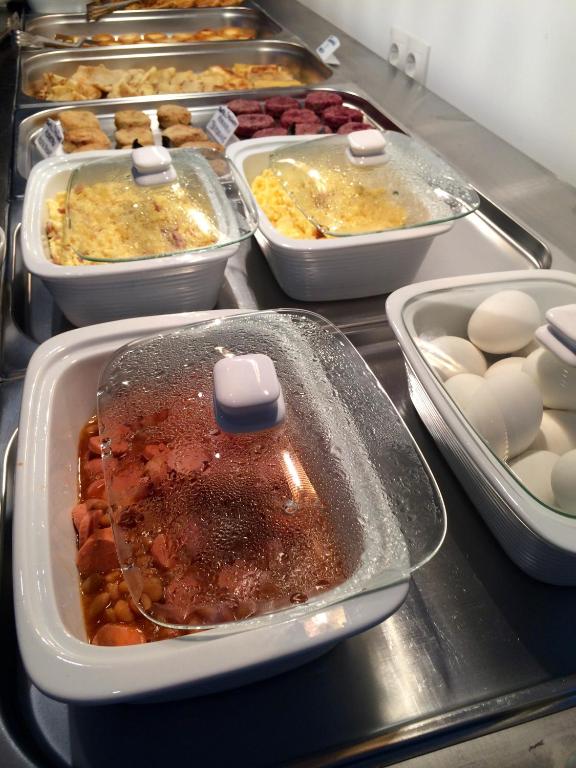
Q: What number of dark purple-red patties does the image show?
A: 9